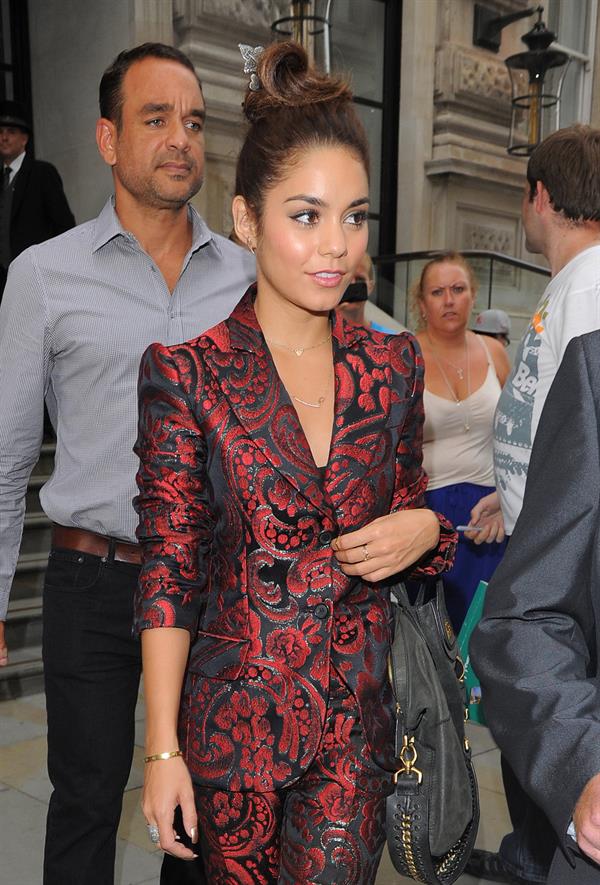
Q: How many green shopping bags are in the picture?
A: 1